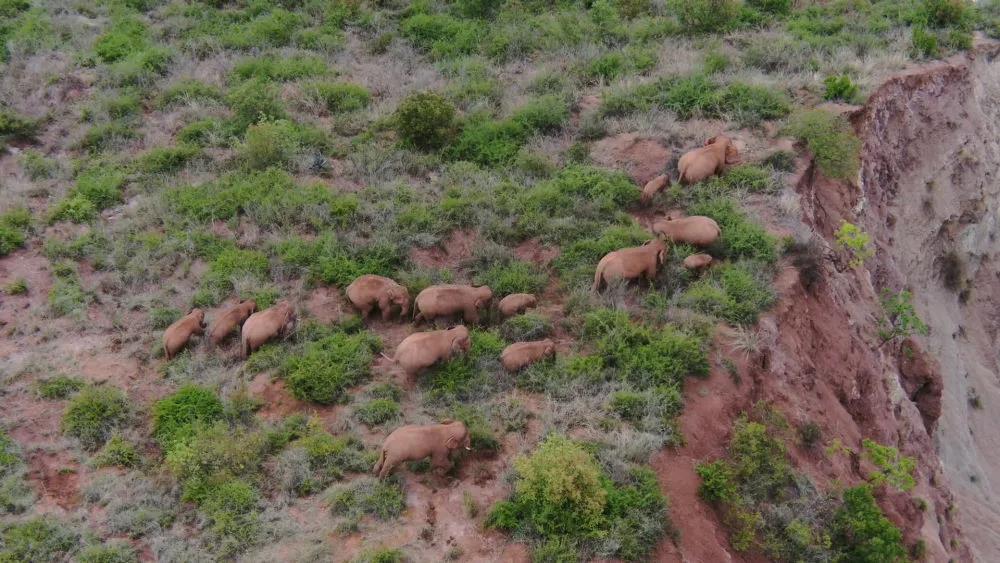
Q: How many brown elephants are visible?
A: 14